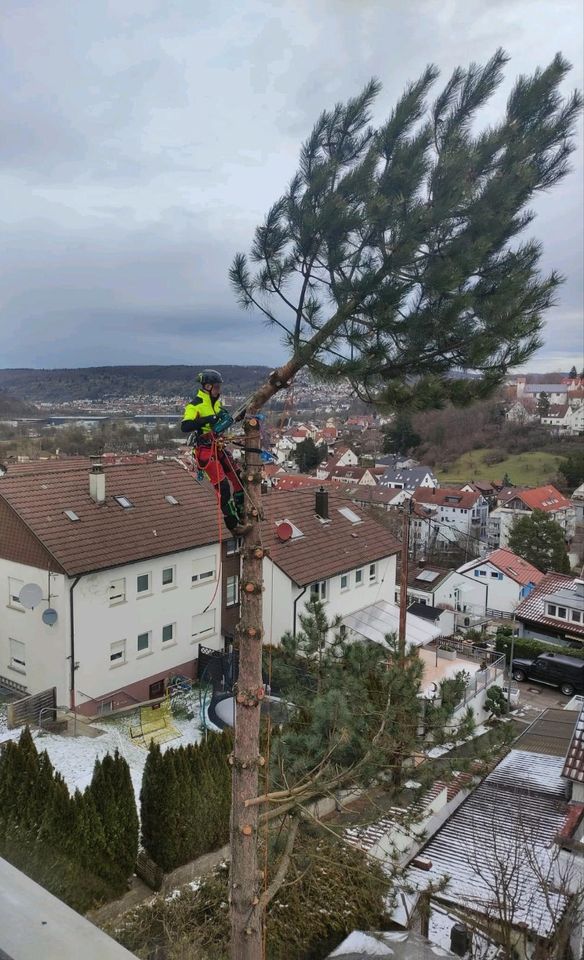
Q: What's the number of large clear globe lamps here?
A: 0